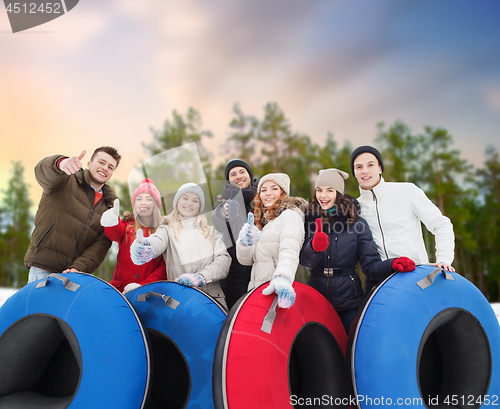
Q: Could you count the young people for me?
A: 7